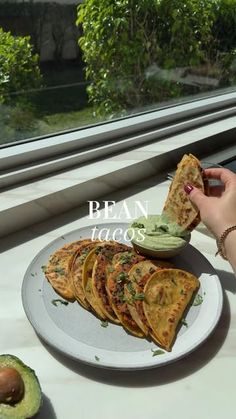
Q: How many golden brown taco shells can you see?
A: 8